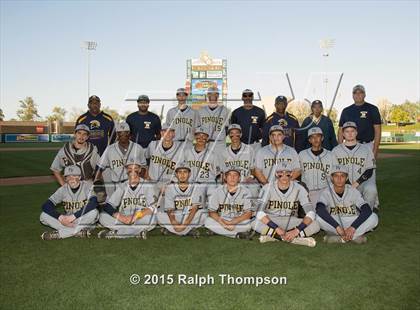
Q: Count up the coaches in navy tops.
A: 6